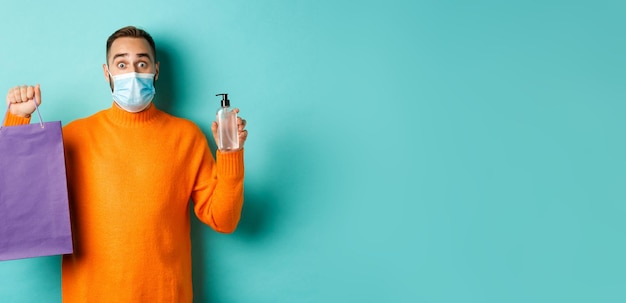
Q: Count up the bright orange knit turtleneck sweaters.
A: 1